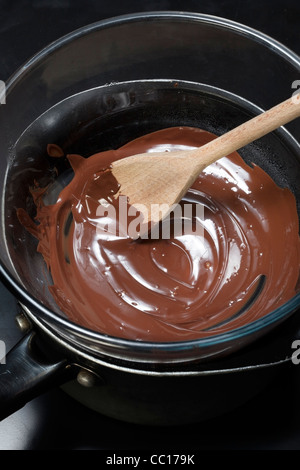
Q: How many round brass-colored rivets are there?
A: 2